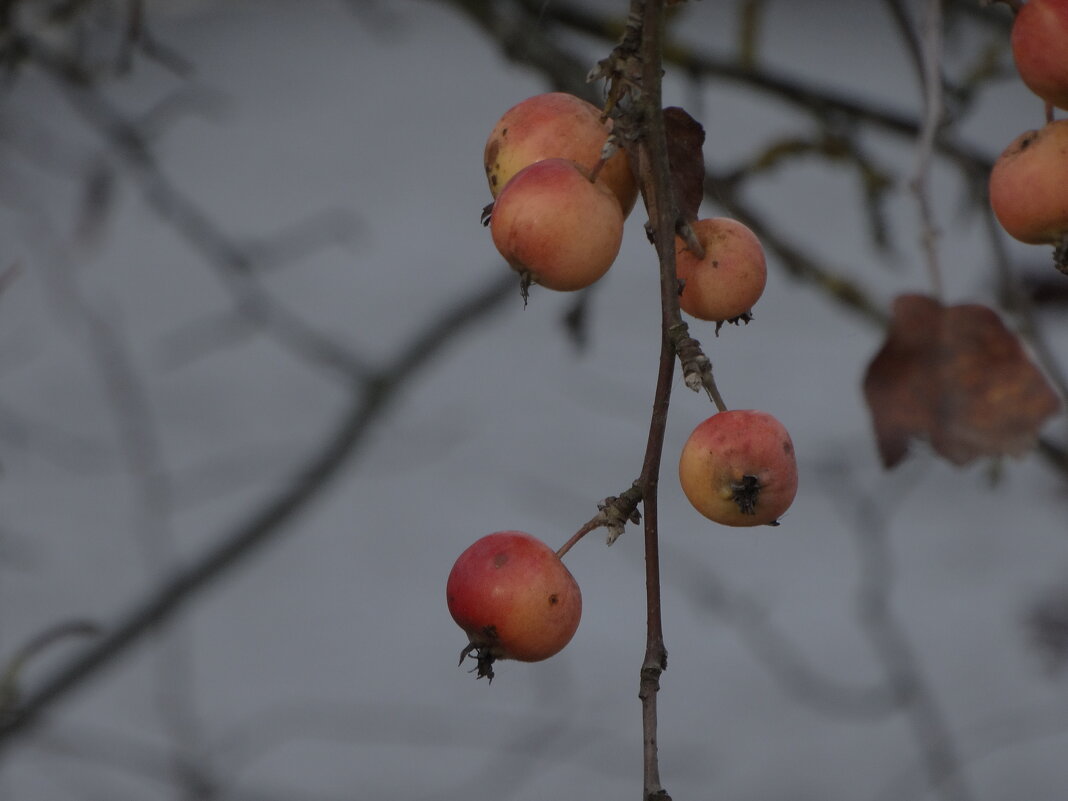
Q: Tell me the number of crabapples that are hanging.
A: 7